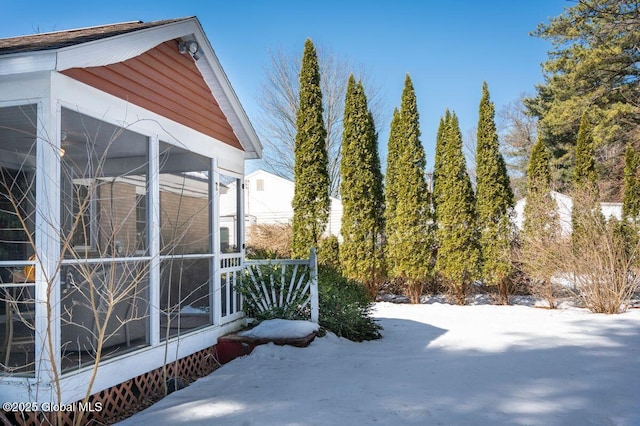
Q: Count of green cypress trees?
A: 8